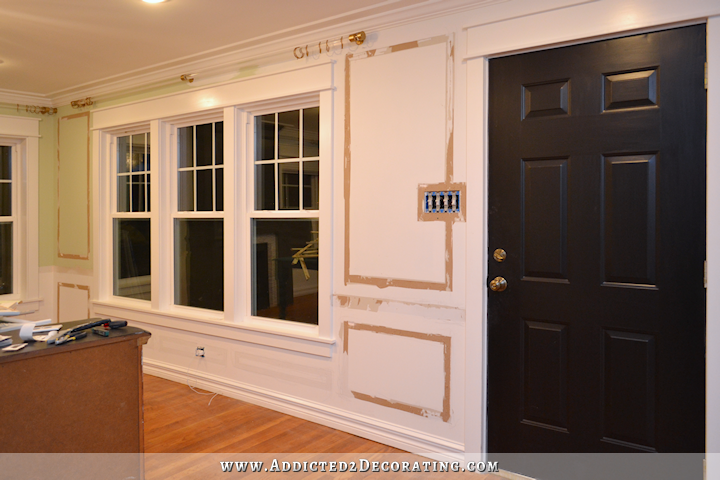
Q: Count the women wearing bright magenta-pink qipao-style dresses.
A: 0